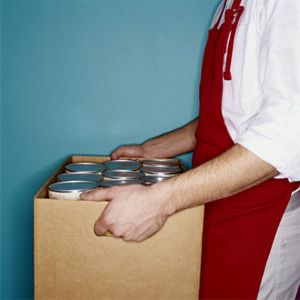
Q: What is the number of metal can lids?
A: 9